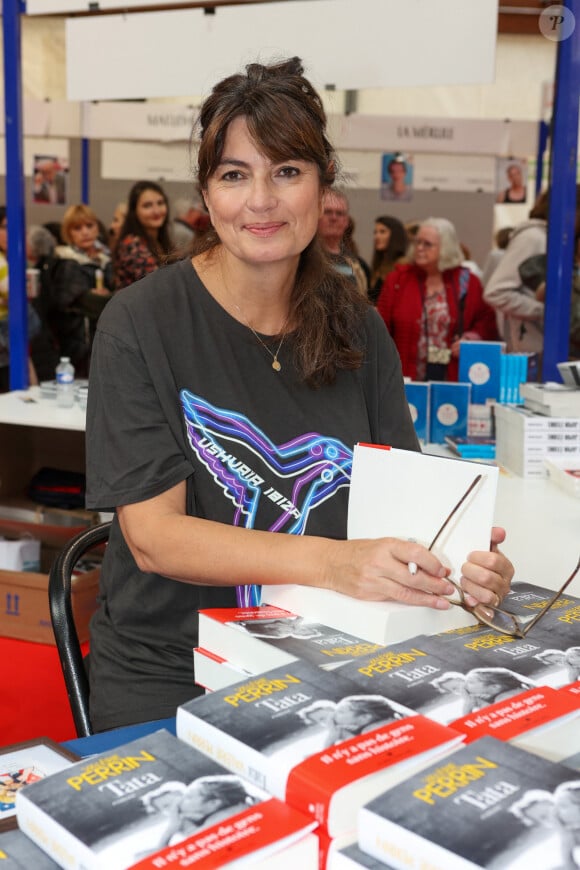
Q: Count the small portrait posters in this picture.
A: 3